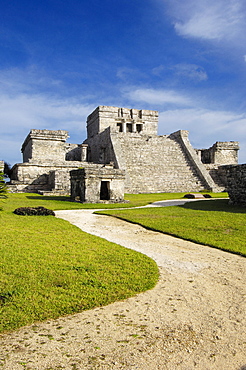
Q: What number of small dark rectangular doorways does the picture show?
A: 4